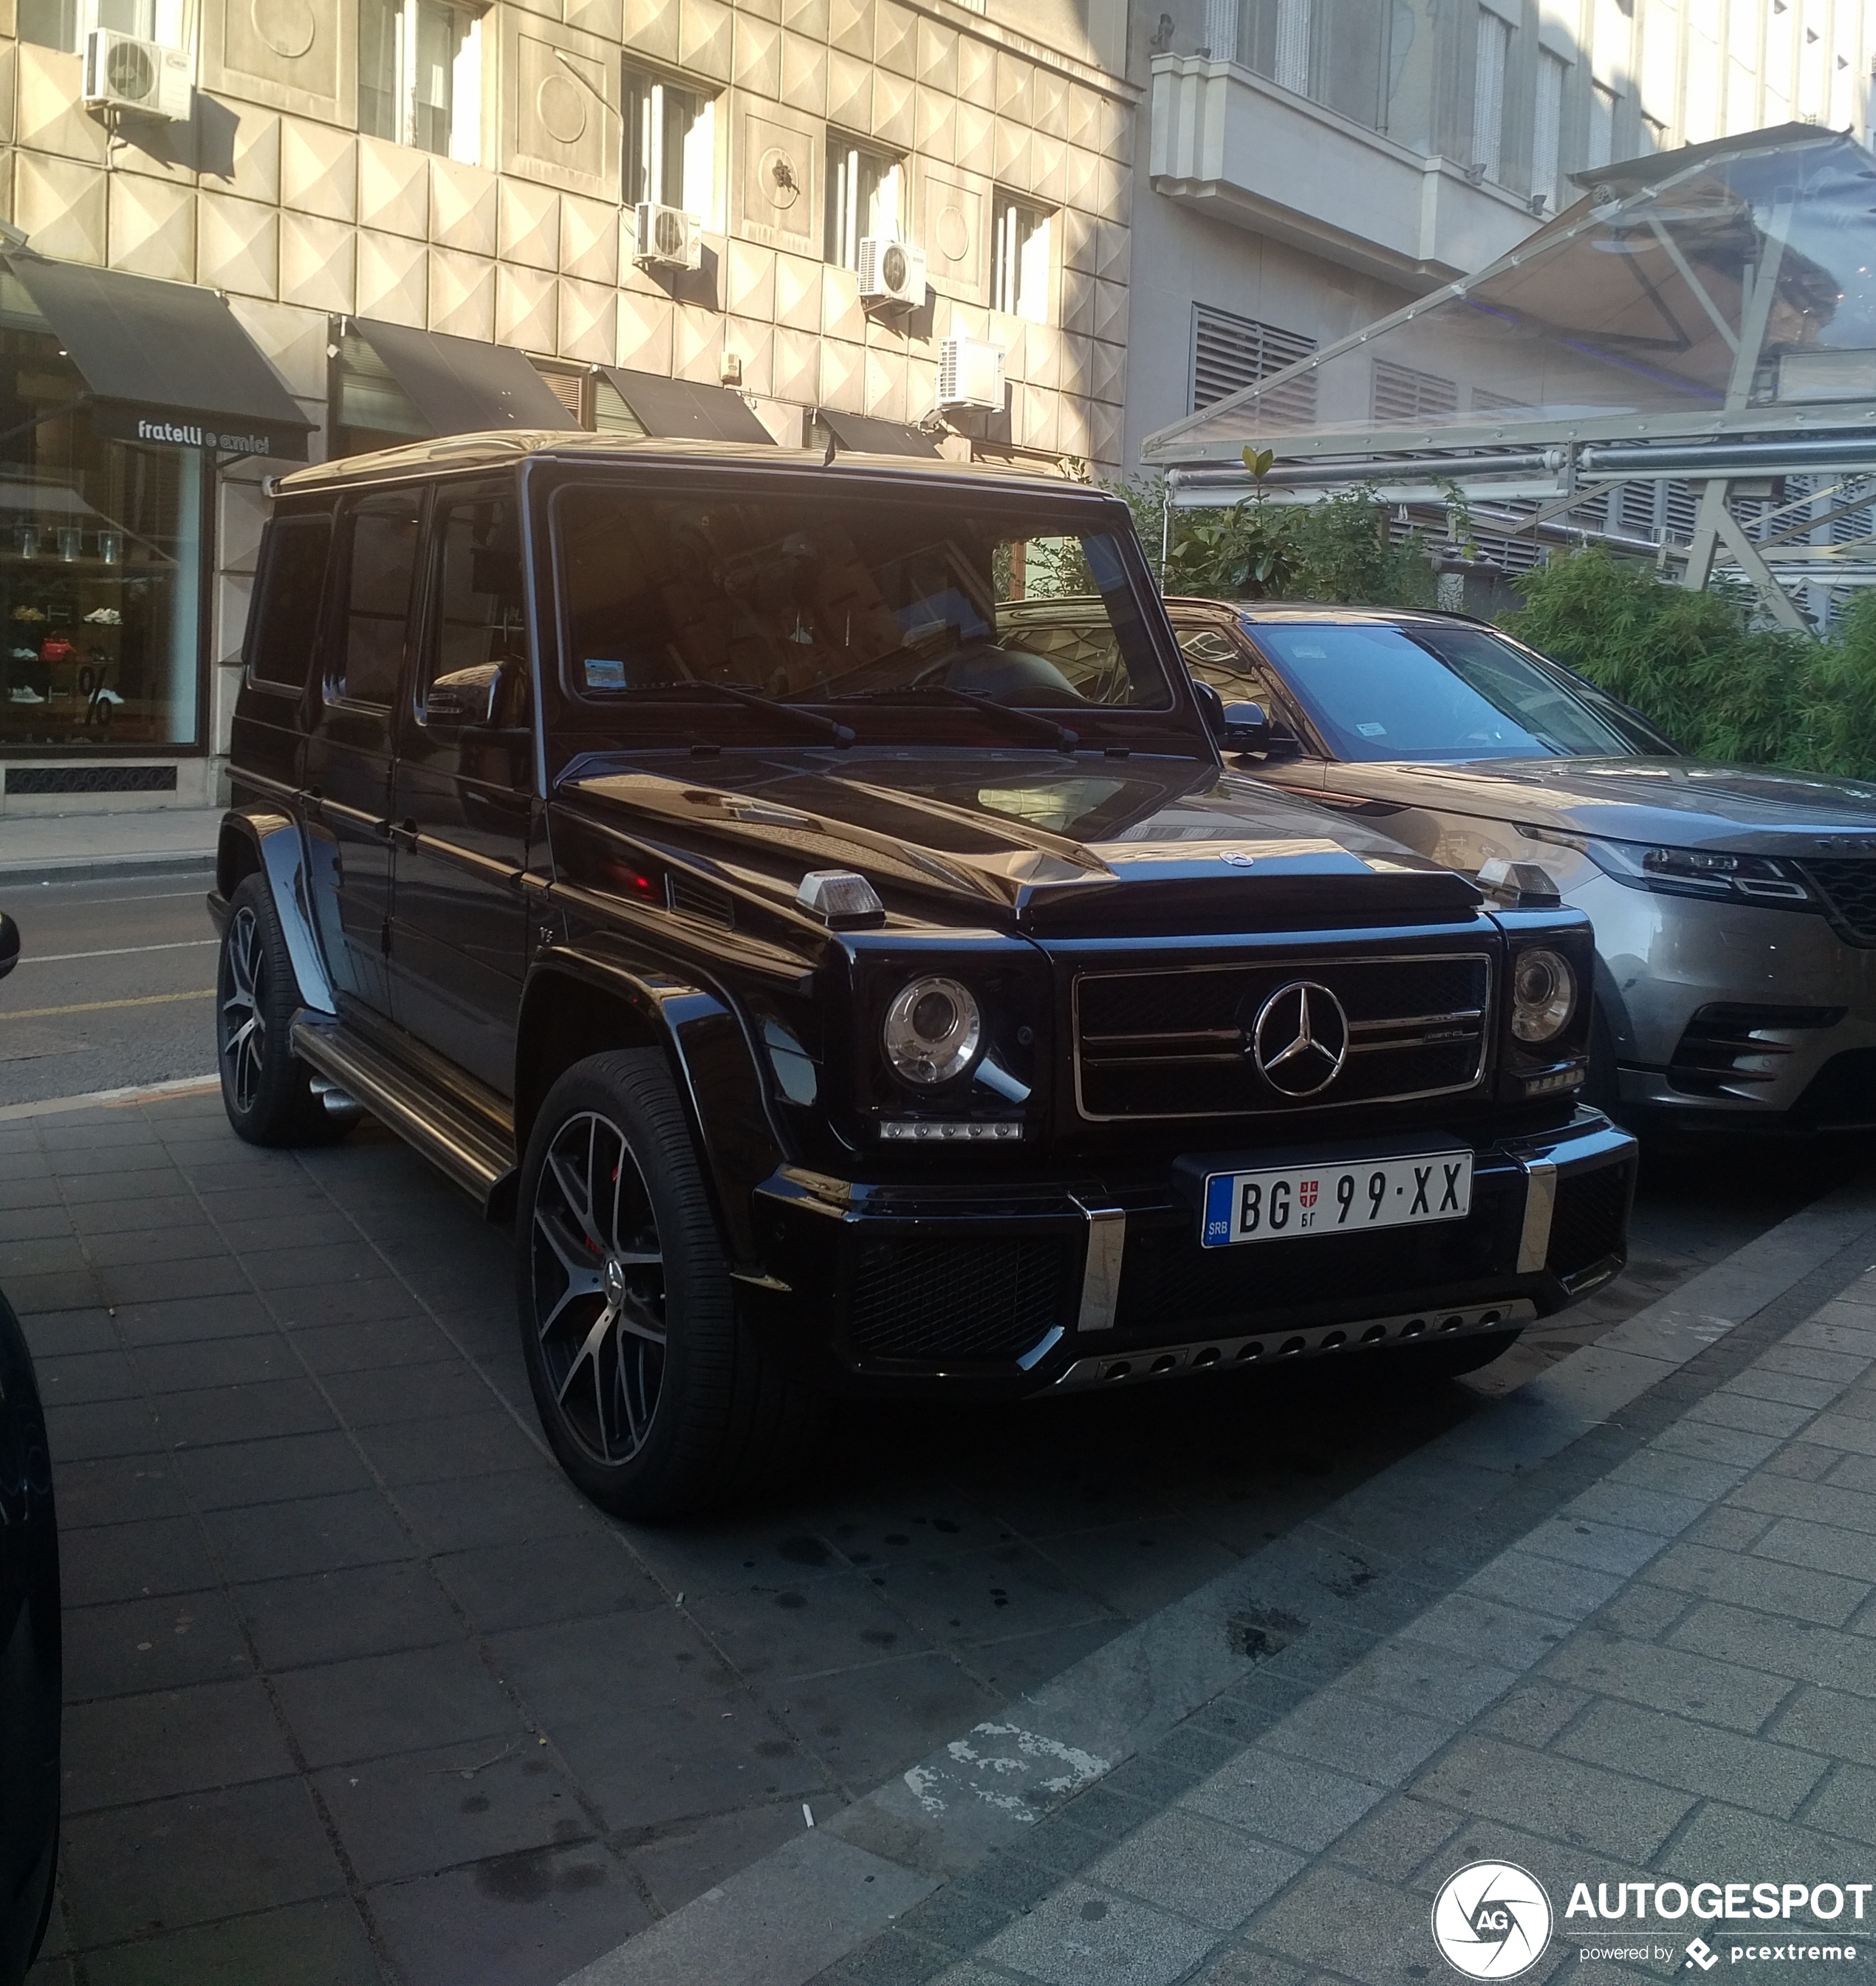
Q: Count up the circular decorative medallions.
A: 4